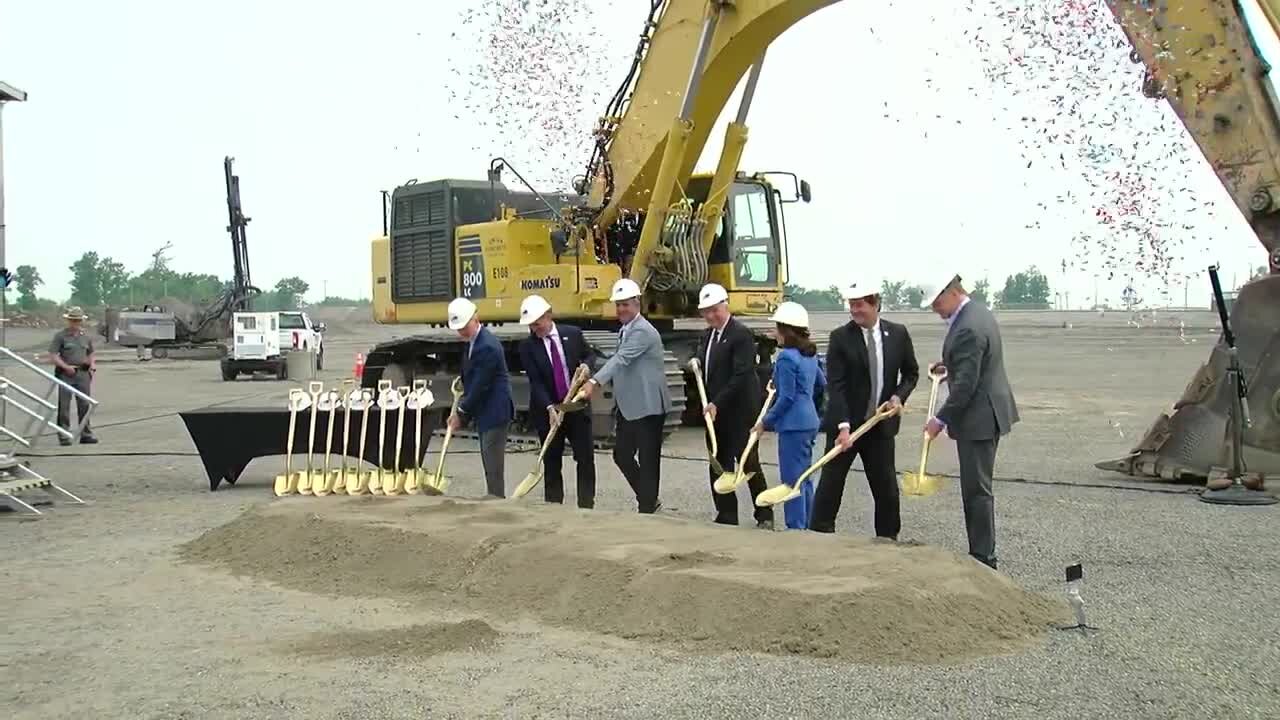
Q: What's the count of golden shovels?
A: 15